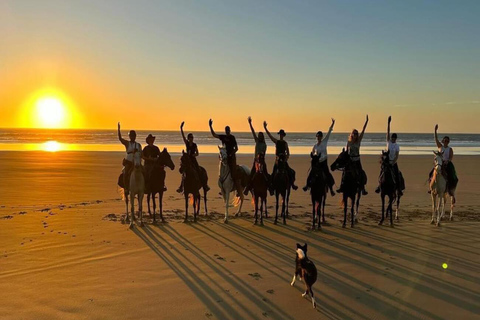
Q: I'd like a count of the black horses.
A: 7